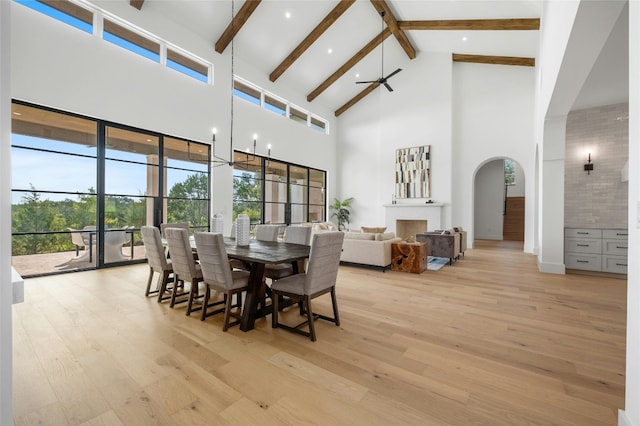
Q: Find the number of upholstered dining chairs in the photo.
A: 8